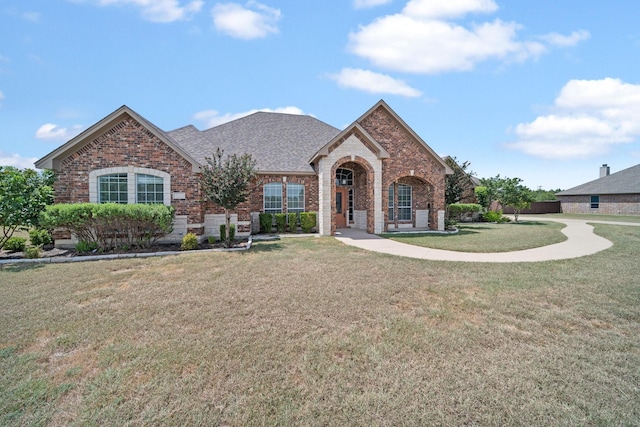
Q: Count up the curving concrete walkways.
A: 1